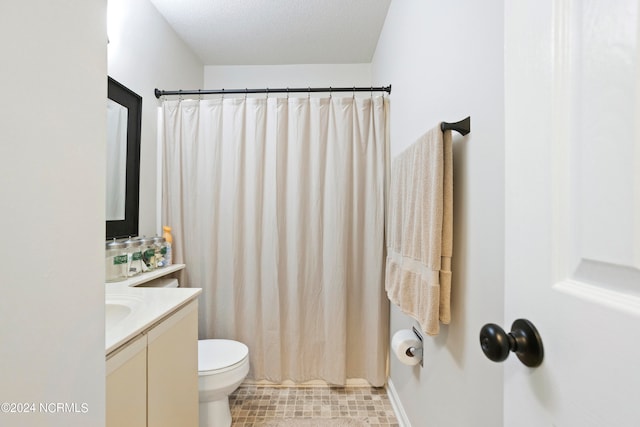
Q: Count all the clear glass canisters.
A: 4